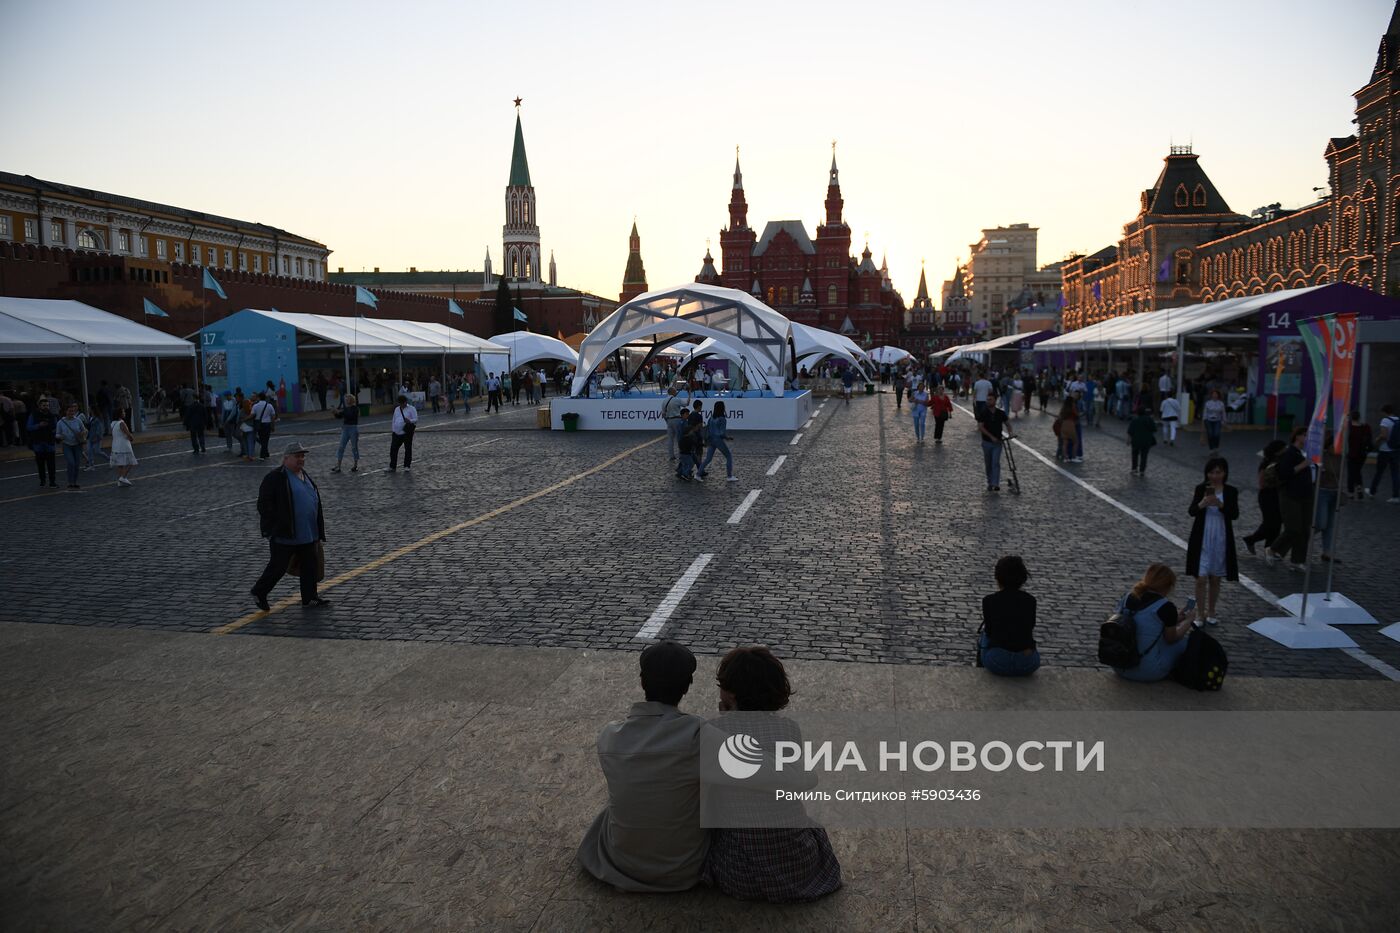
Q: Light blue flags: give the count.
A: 5